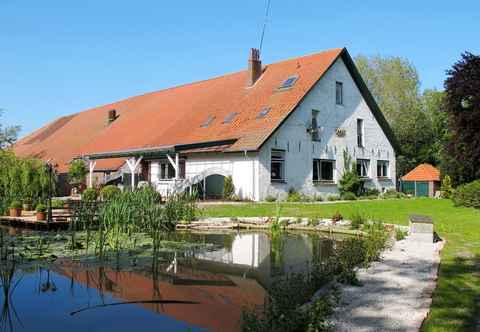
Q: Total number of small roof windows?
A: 4